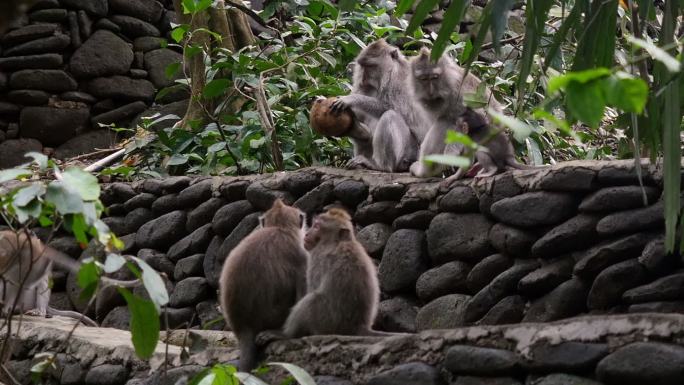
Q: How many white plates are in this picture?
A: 0